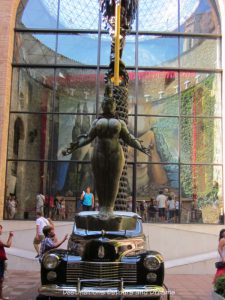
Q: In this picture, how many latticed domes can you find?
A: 1